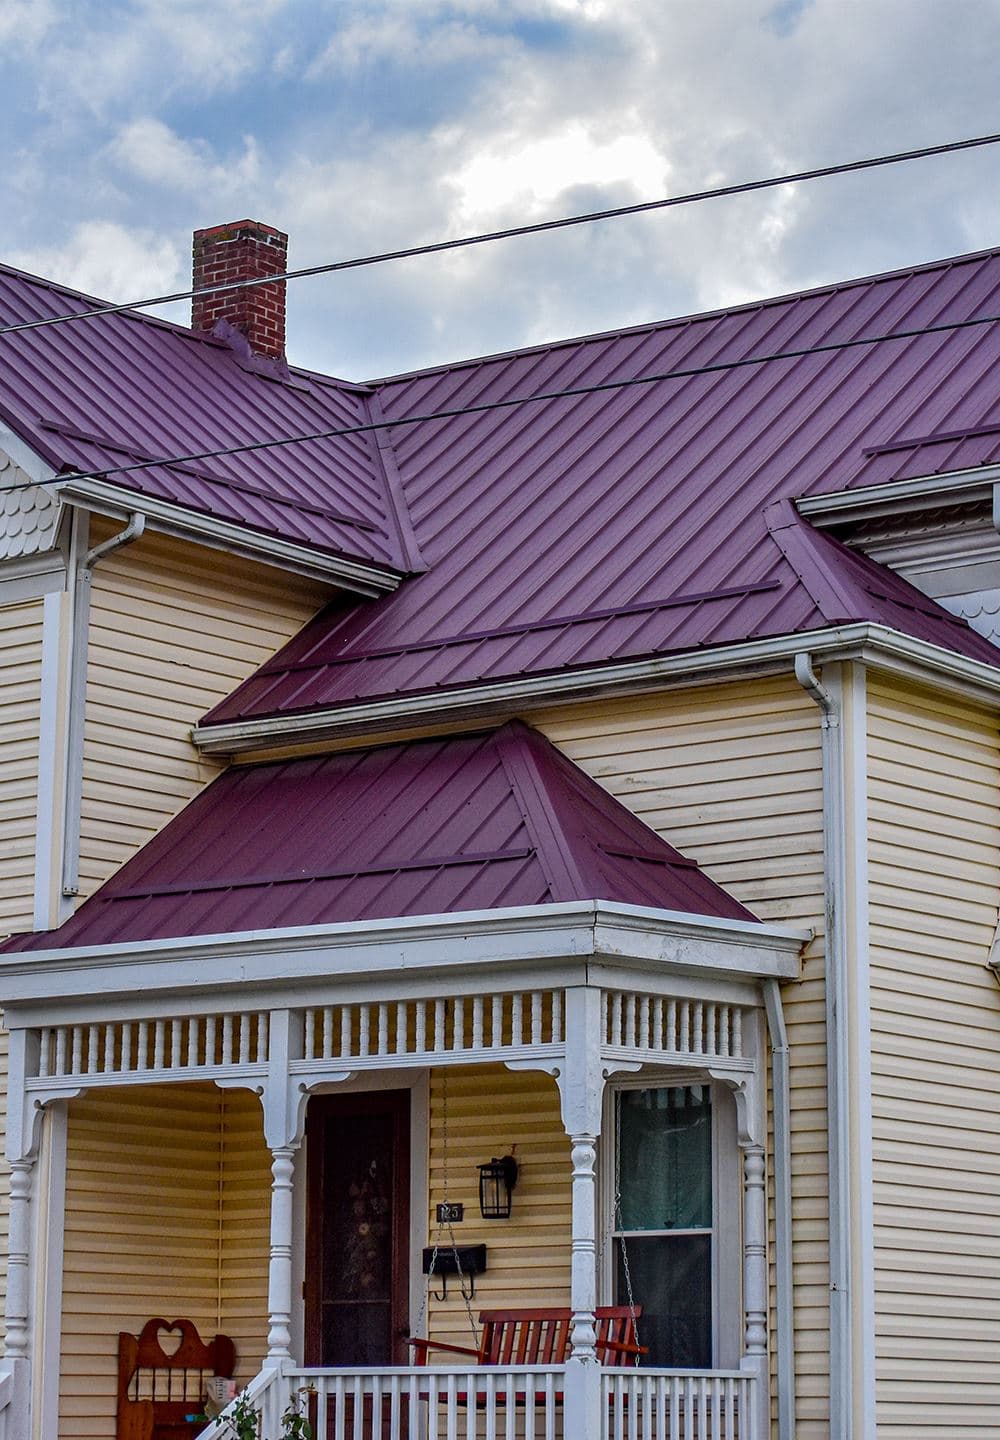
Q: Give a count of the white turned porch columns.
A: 4